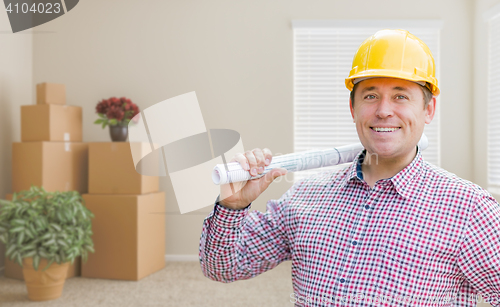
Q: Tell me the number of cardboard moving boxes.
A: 6